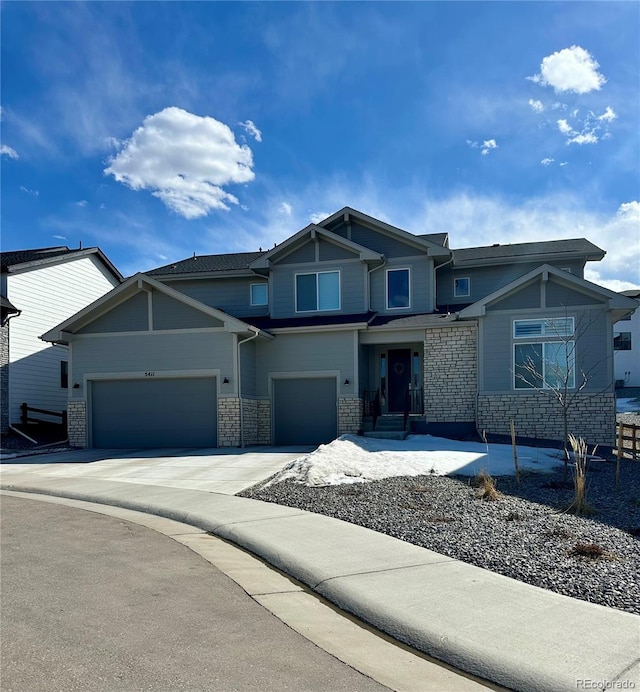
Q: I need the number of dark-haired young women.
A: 0